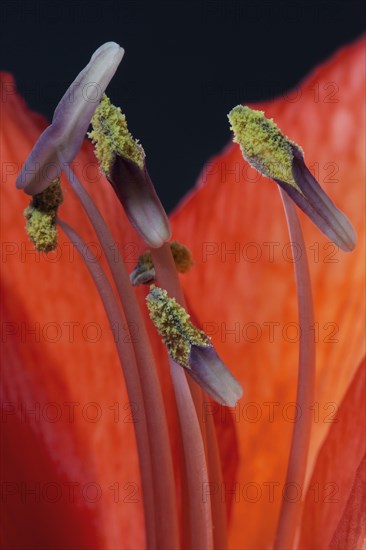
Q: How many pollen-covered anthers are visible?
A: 5